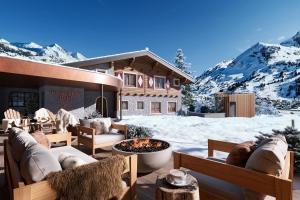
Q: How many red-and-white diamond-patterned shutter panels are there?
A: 4